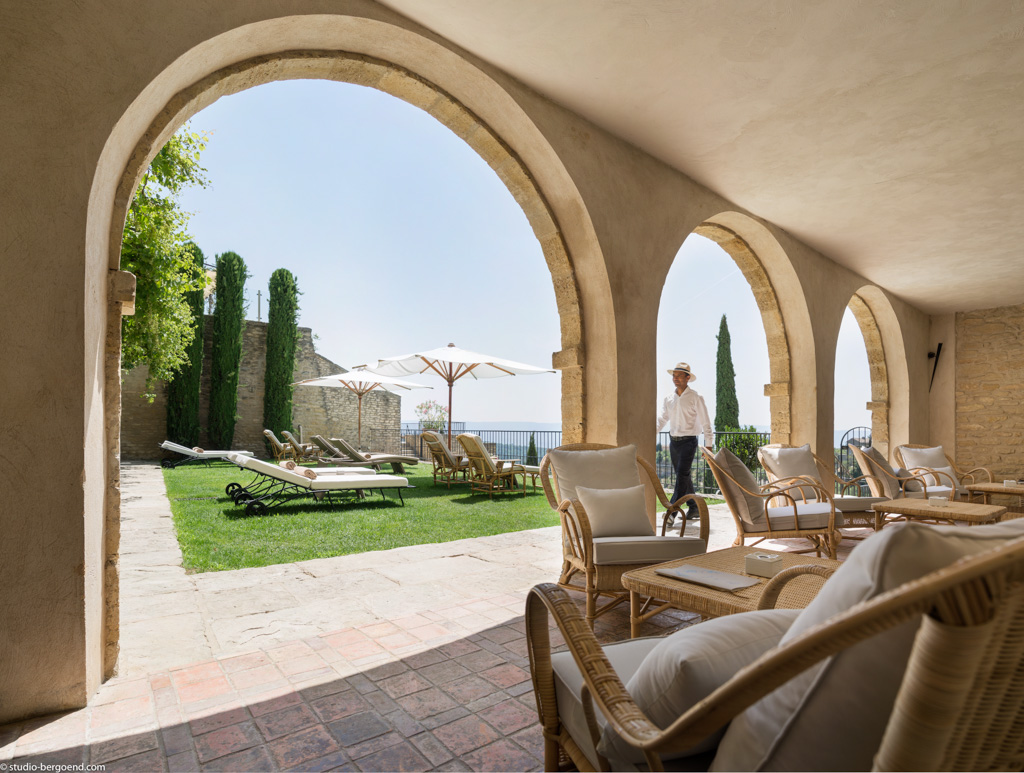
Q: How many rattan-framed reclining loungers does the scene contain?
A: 4